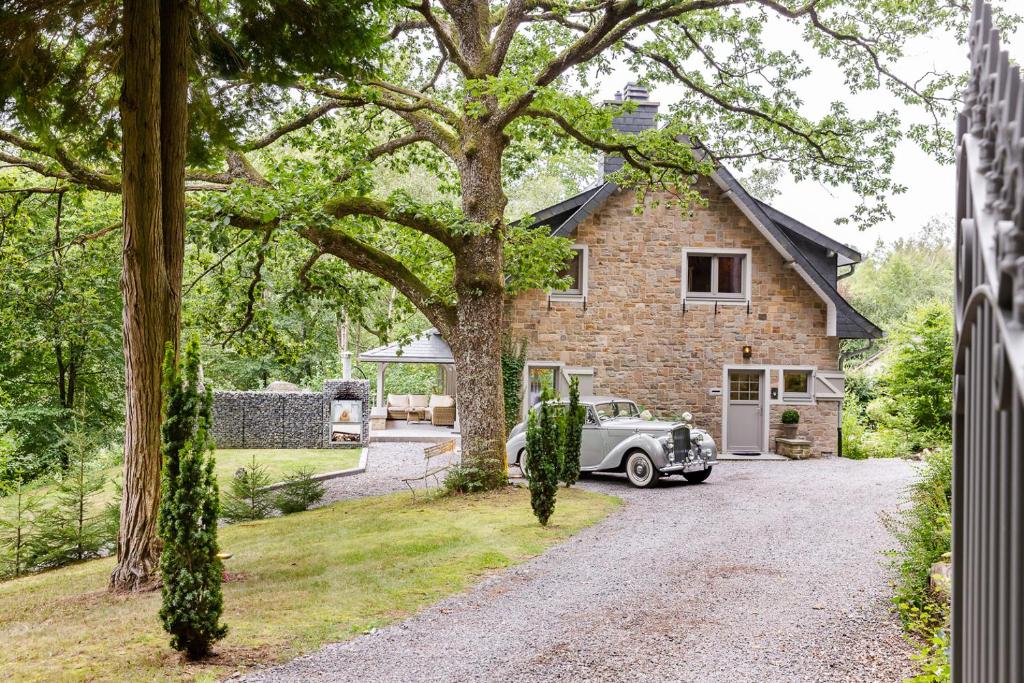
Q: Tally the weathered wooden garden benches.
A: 1